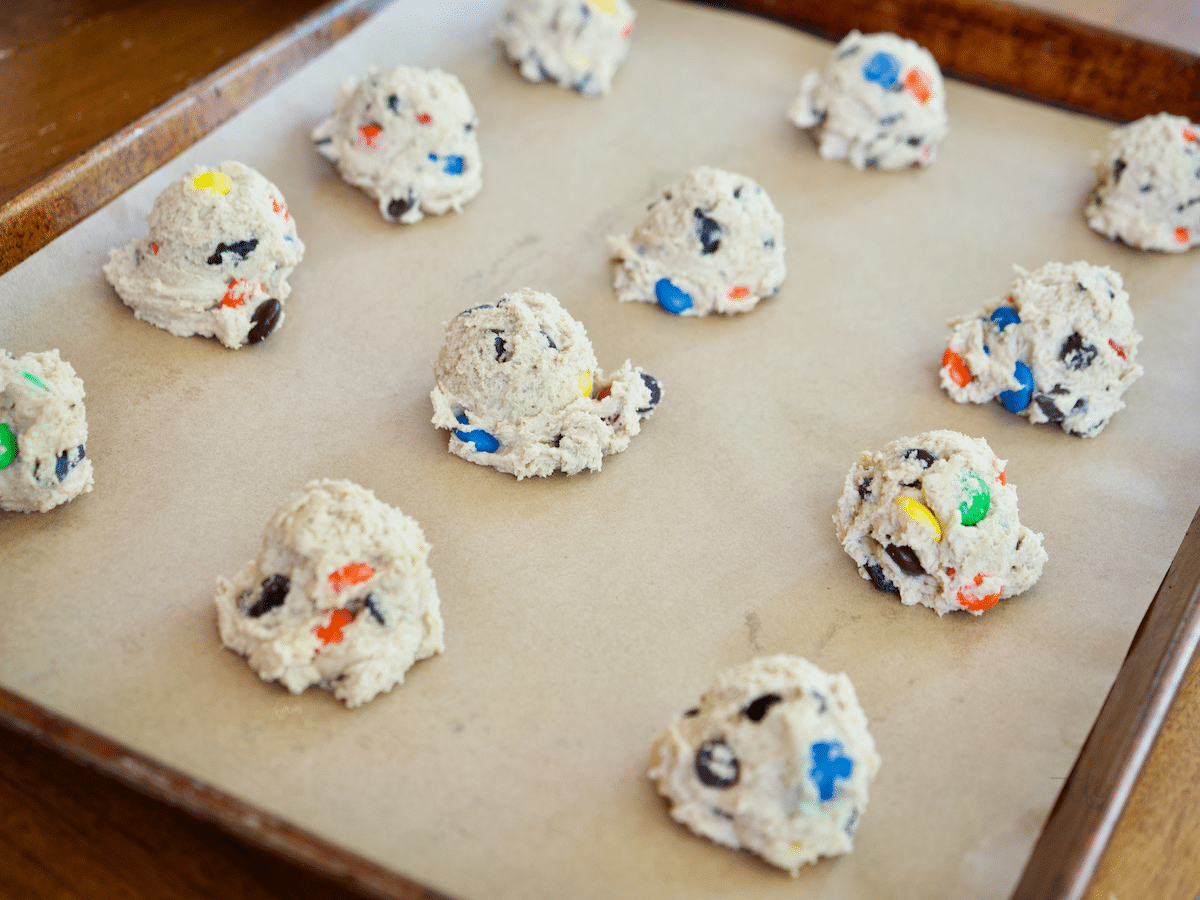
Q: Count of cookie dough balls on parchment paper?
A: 12